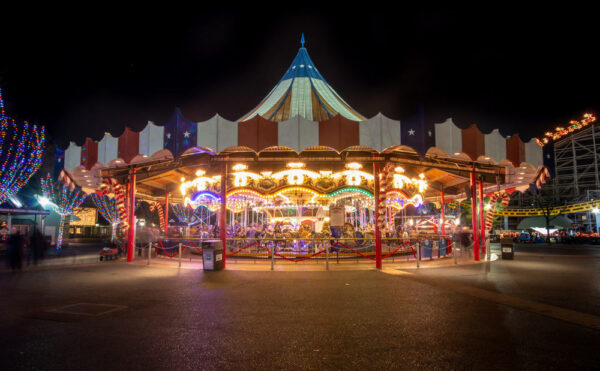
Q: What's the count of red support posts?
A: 8